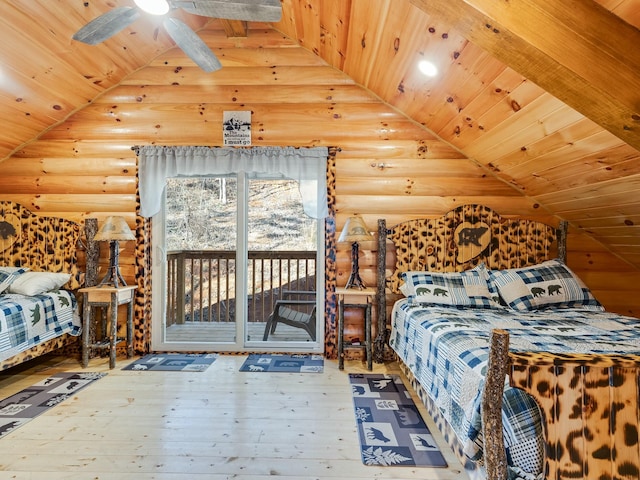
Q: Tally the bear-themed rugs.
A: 4